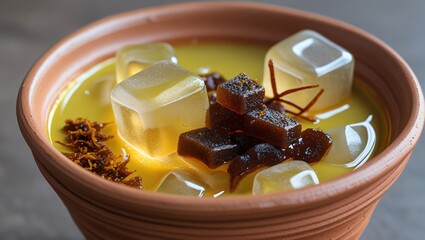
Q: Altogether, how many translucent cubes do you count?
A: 6